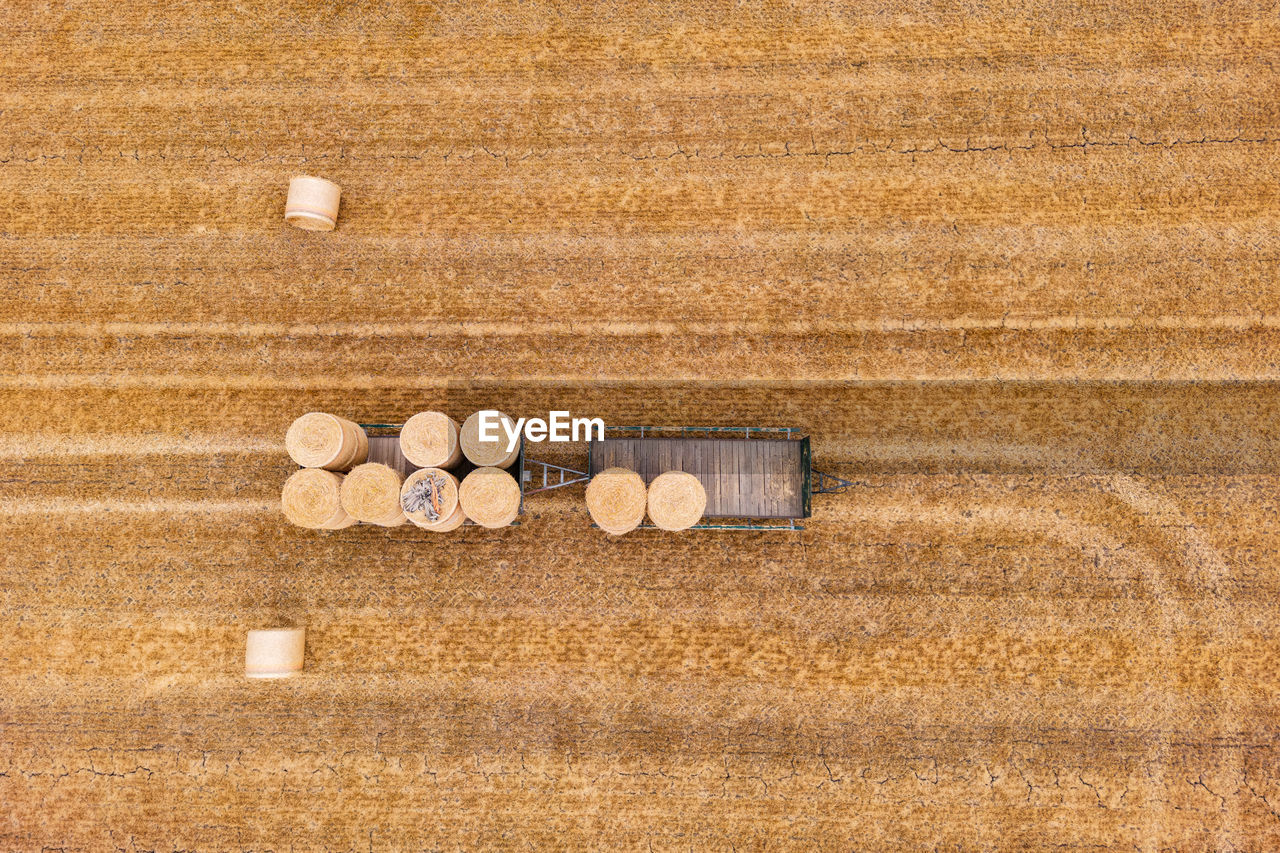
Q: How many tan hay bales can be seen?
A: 11